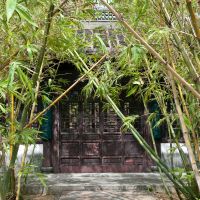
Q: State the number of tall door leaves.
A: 4